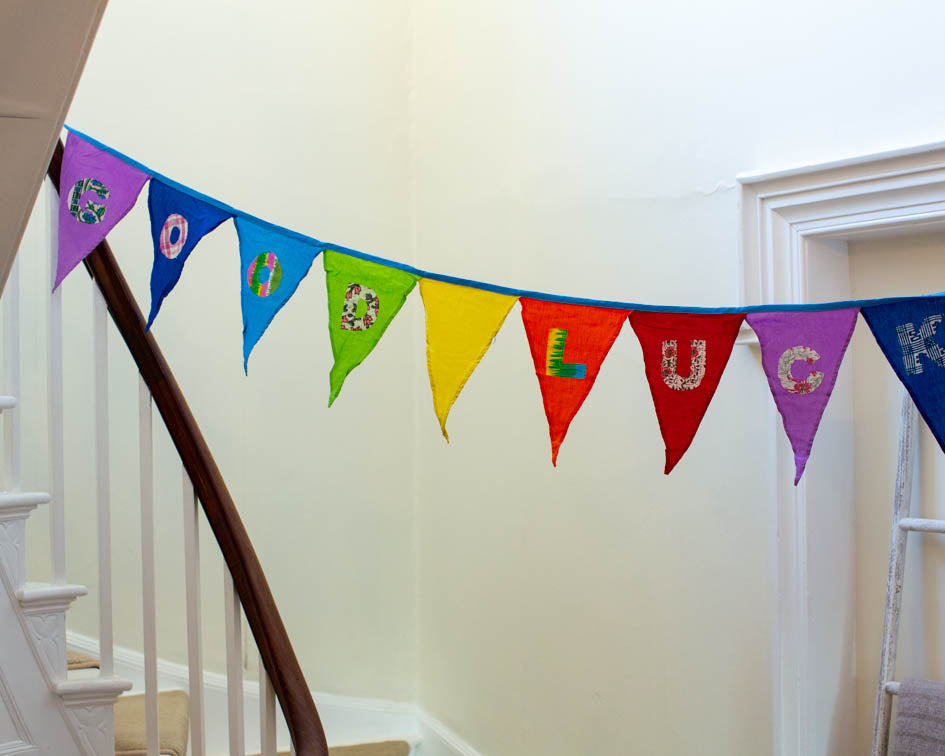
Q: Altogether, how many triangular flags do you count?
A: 9